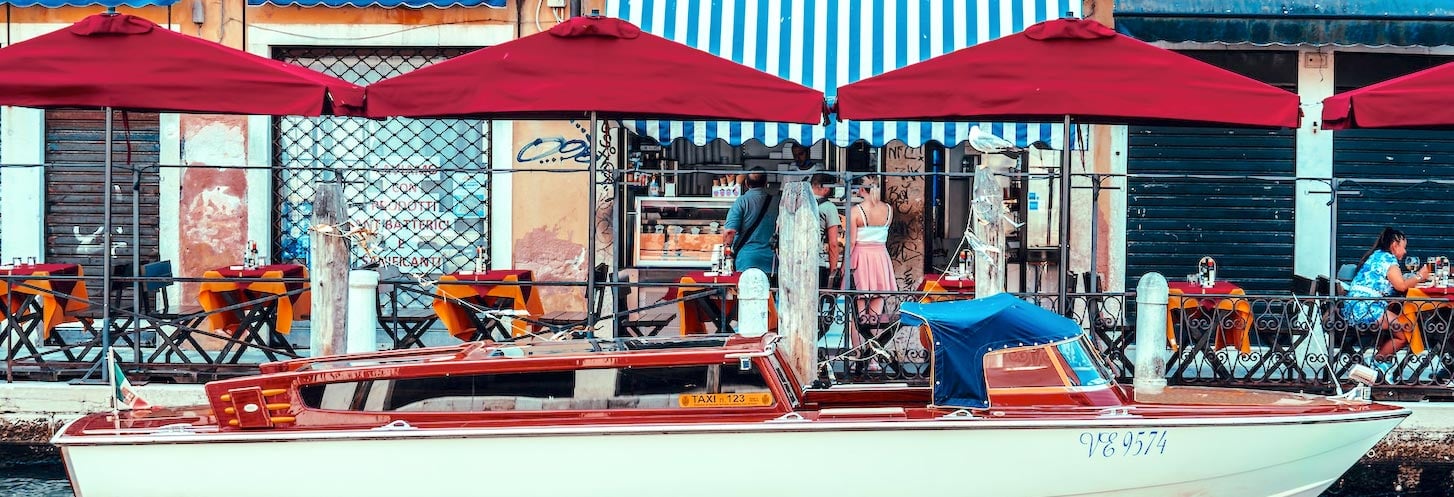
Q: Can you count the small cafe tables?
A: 7